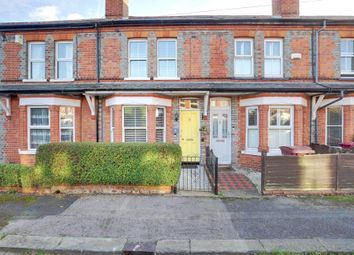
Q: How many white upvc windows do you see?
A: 15